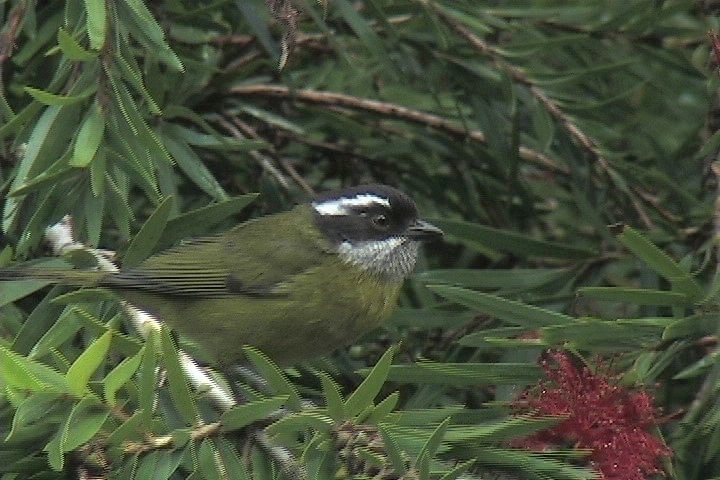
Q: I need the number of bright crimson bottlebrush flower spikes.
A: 1